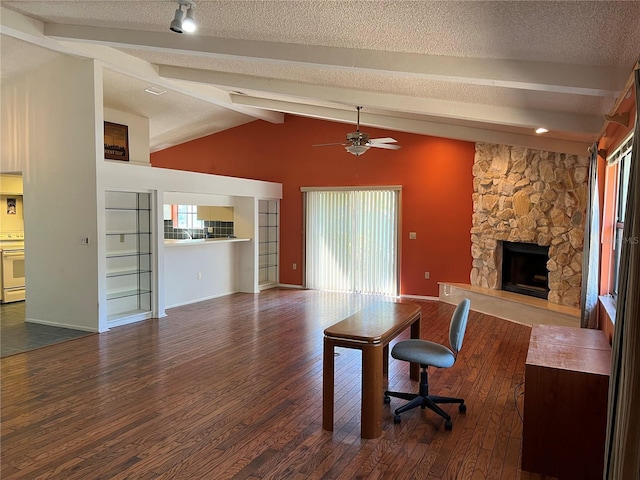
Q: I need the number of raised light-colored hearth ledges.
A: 1